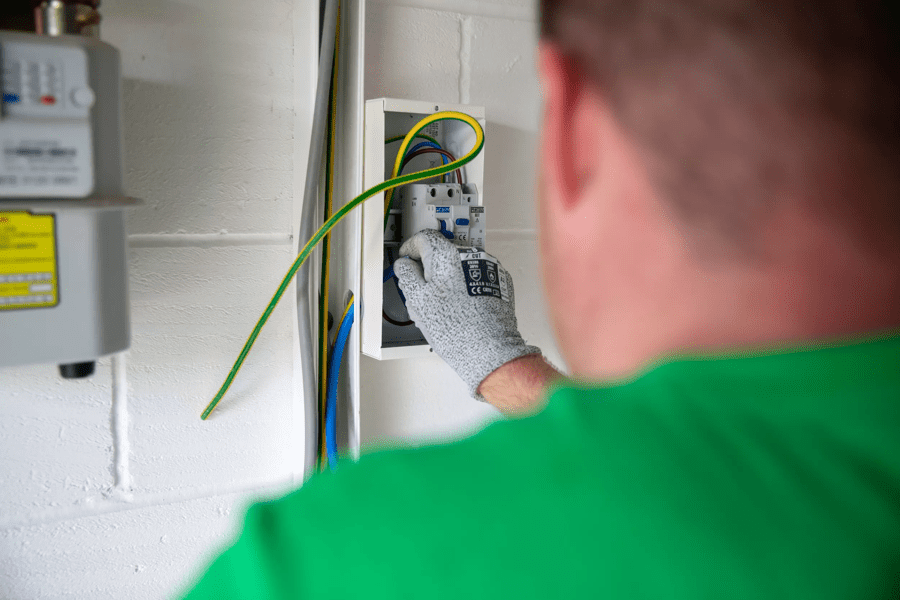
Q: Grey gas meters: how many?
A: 1